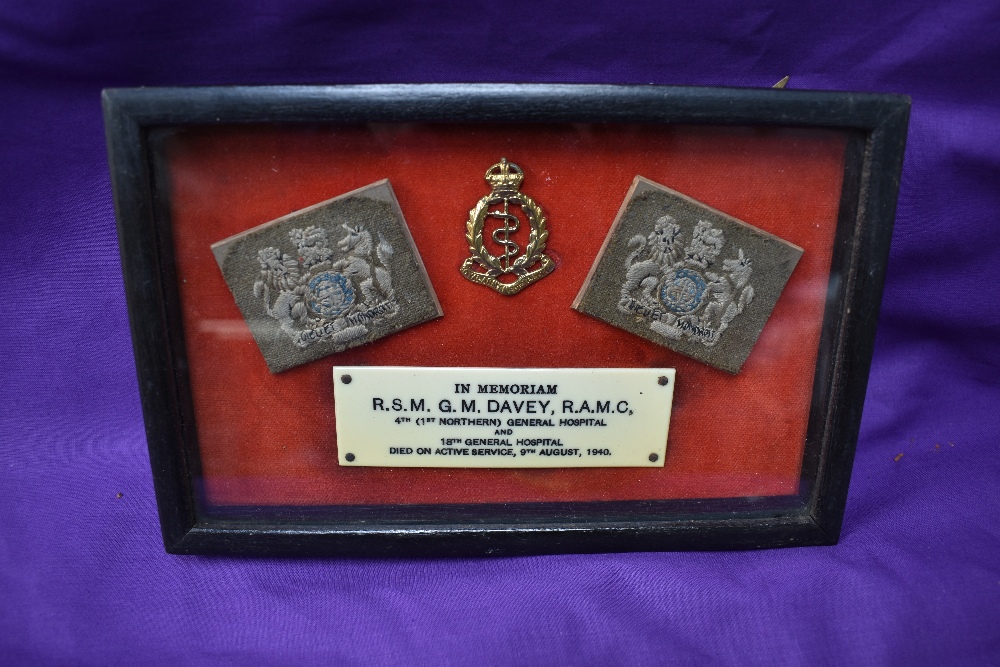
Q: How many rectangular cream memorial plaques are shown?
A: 1